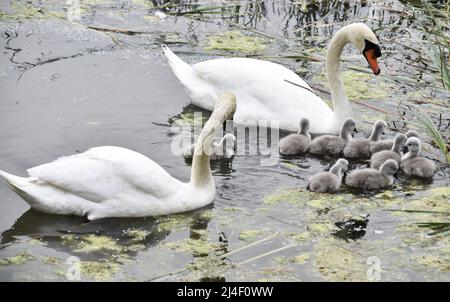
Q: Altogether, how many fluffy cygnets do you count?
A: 9